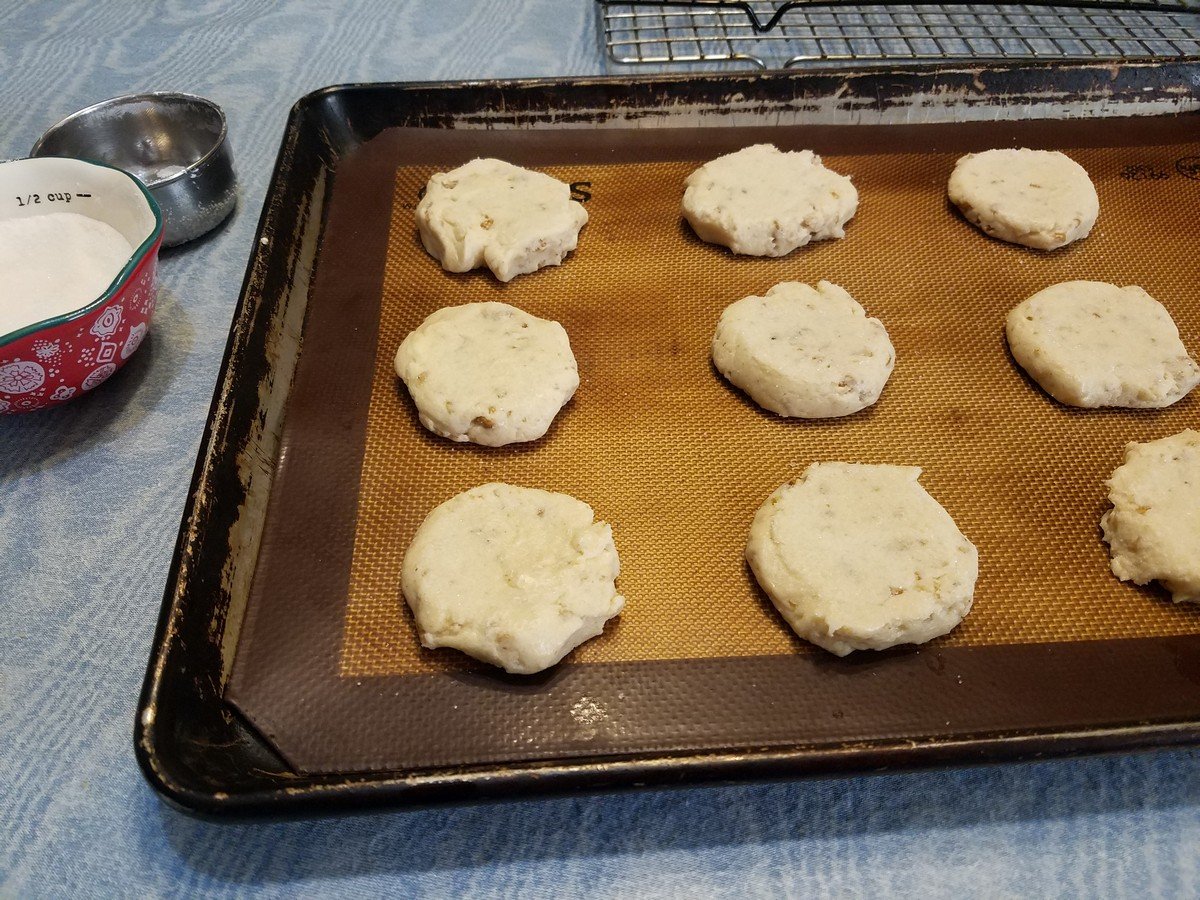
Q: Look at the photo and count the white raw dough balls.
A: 9